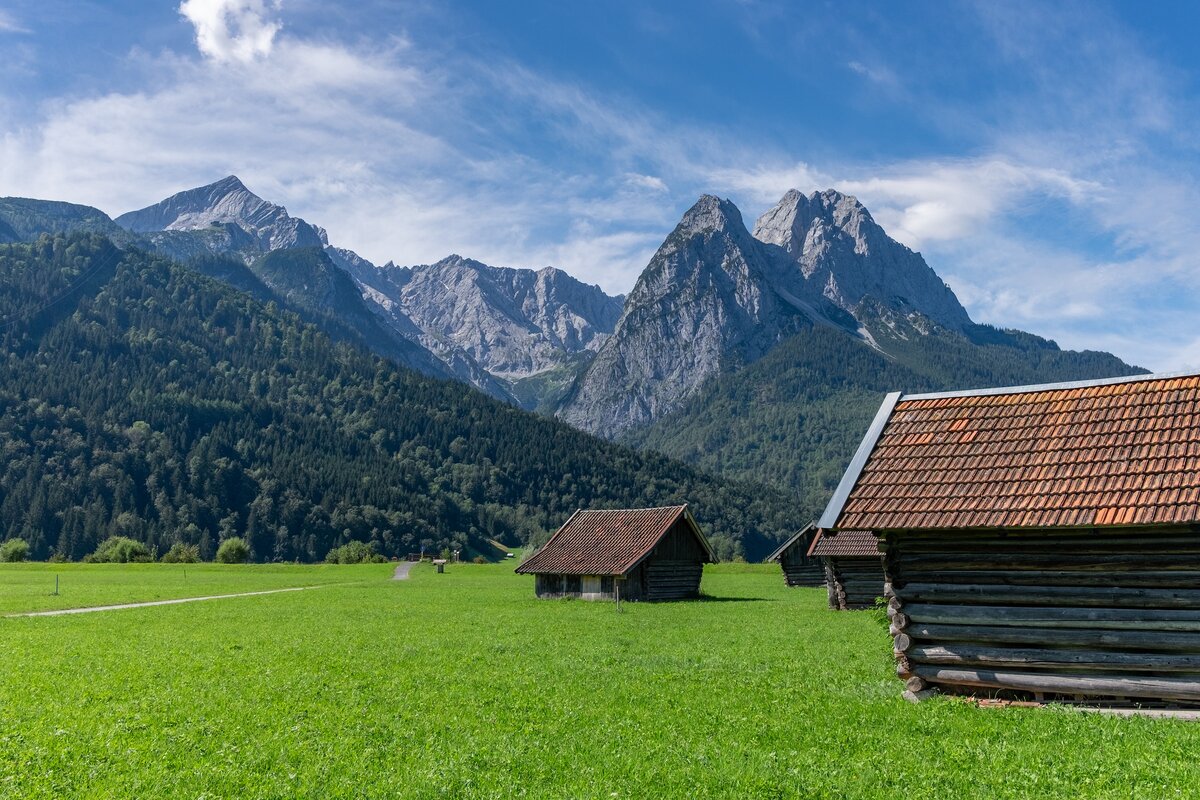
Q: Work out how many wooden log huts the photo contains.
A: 4